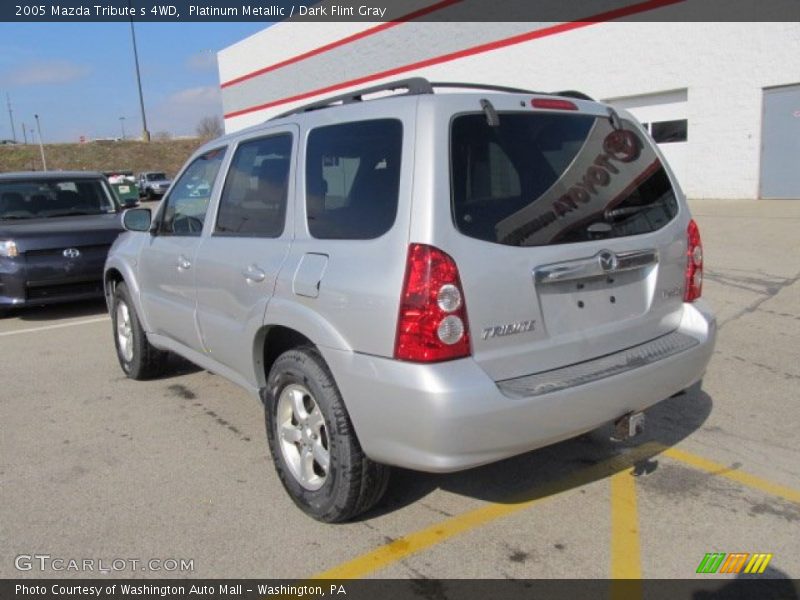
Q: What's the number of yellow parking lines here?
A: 3